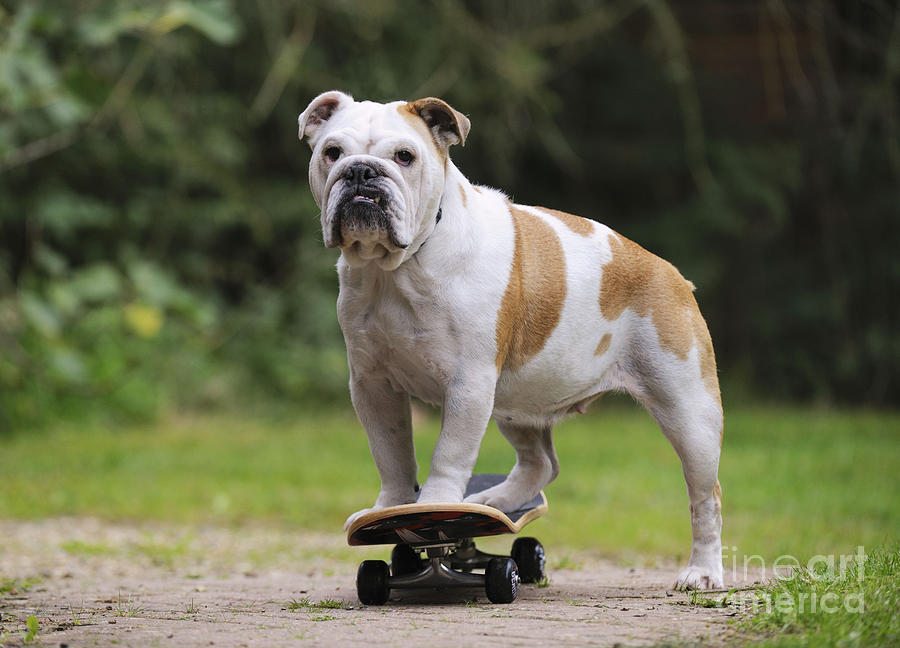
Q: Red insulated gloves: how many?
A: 0